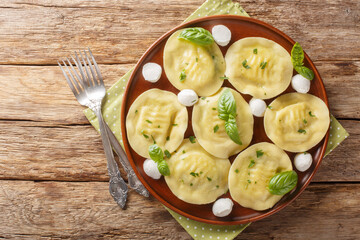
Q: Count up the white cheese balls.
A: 8